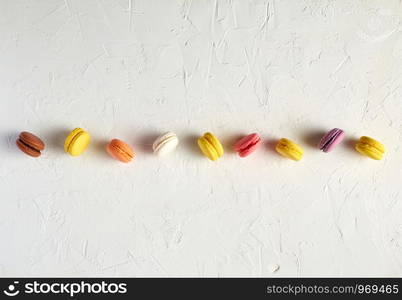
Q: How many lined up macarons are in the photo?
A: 9